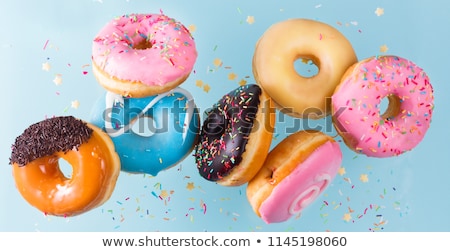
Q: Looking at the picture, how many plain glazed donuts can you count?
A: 1